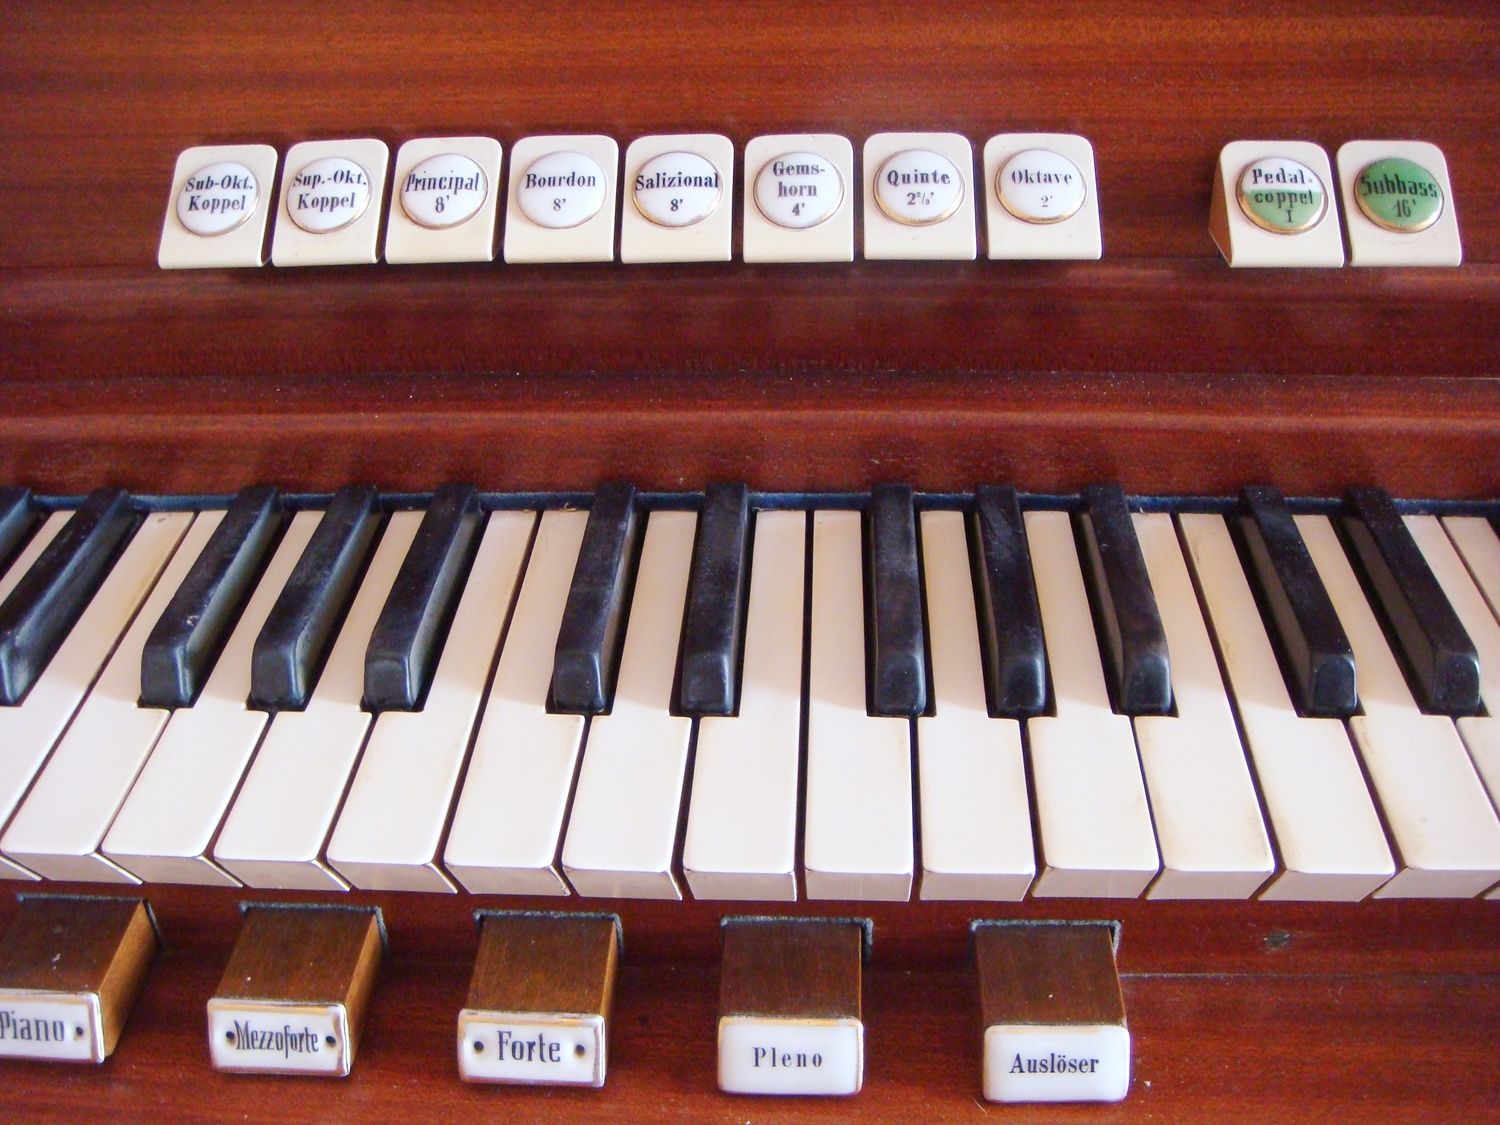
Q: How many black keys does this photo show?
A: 12